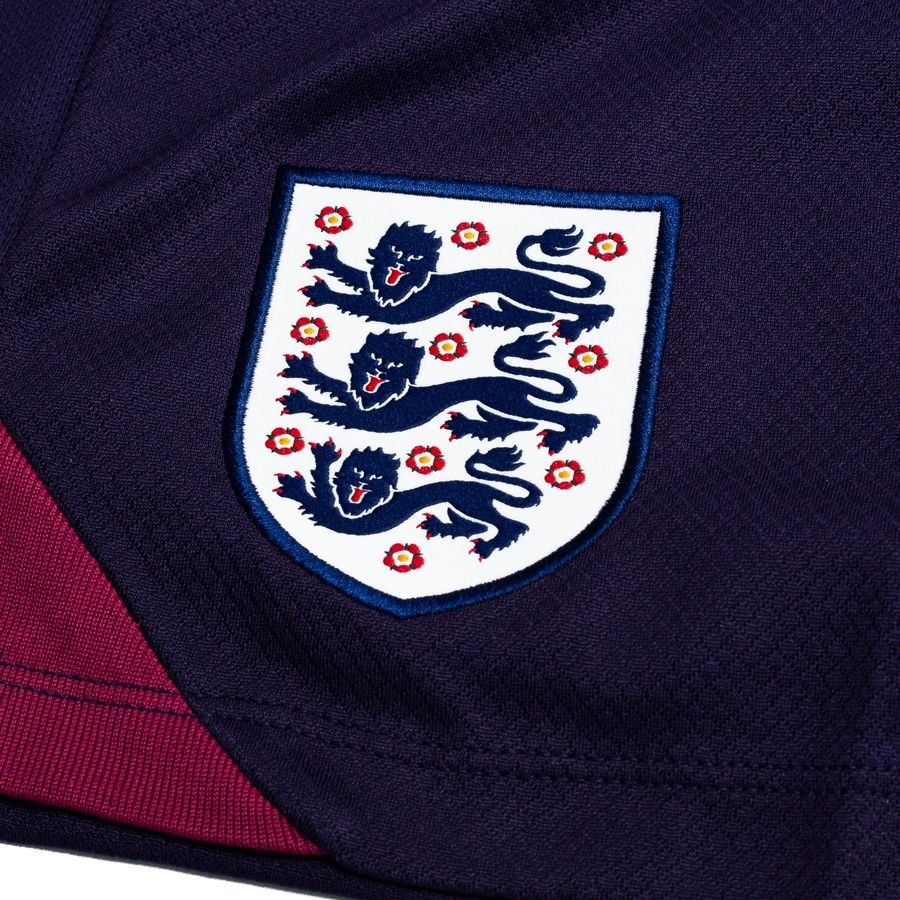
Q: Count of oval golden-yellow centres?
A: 10